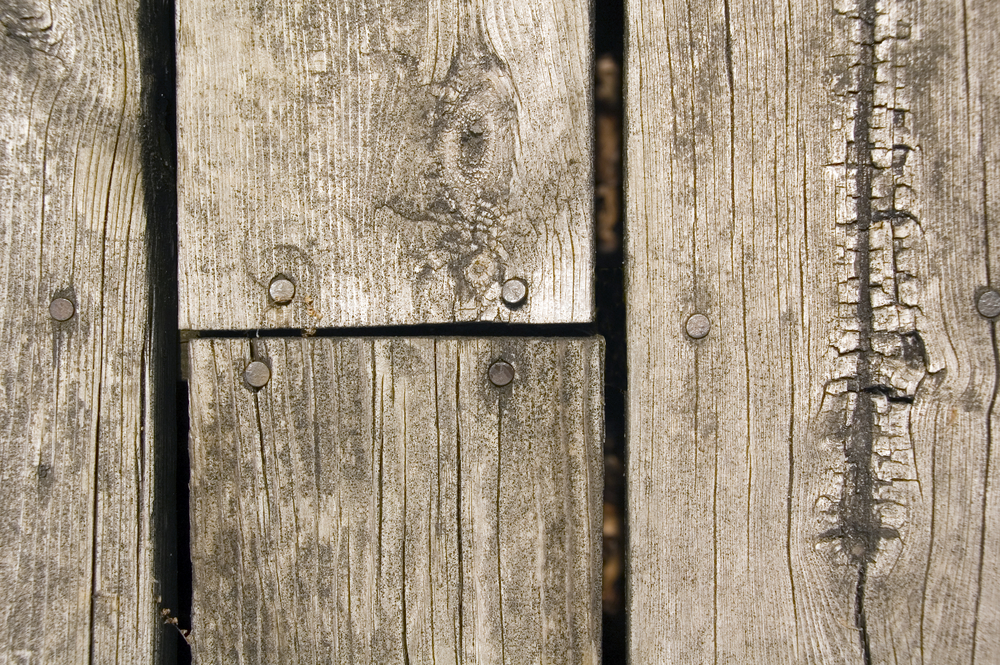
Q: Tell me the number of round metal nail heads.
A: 7